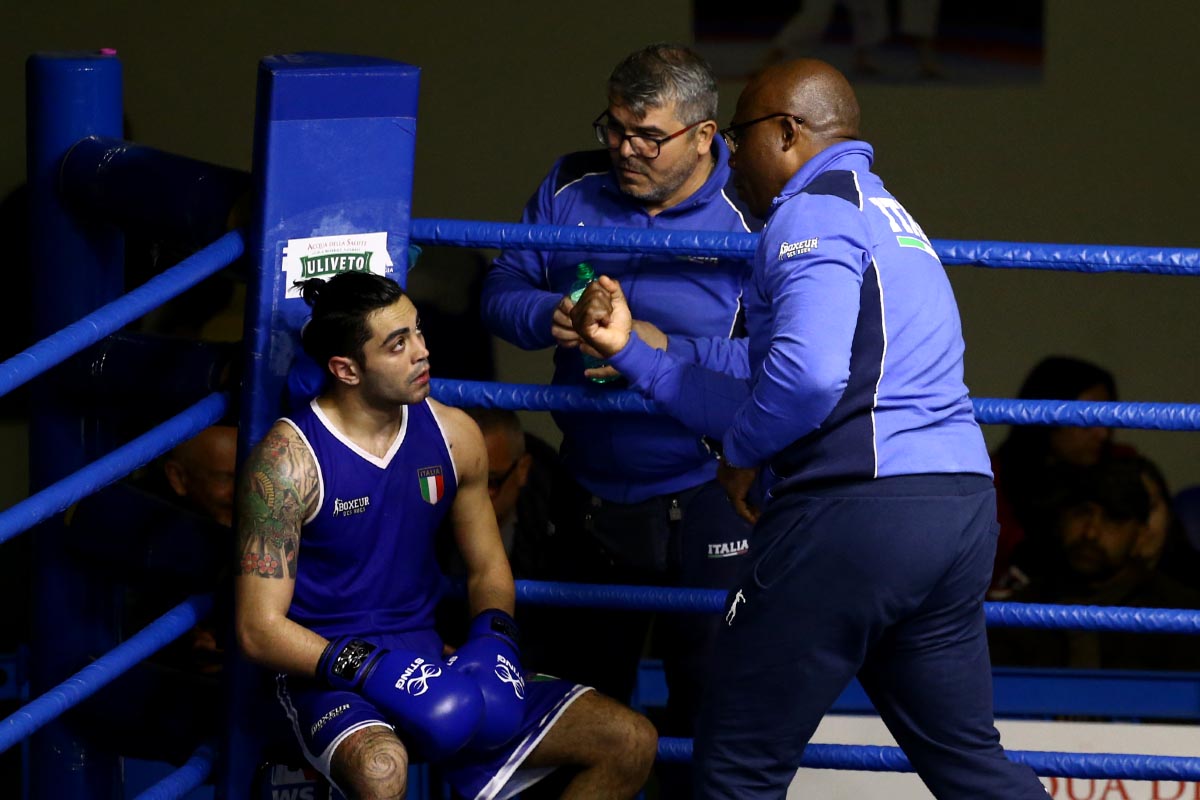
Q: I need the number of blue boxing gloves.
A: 2